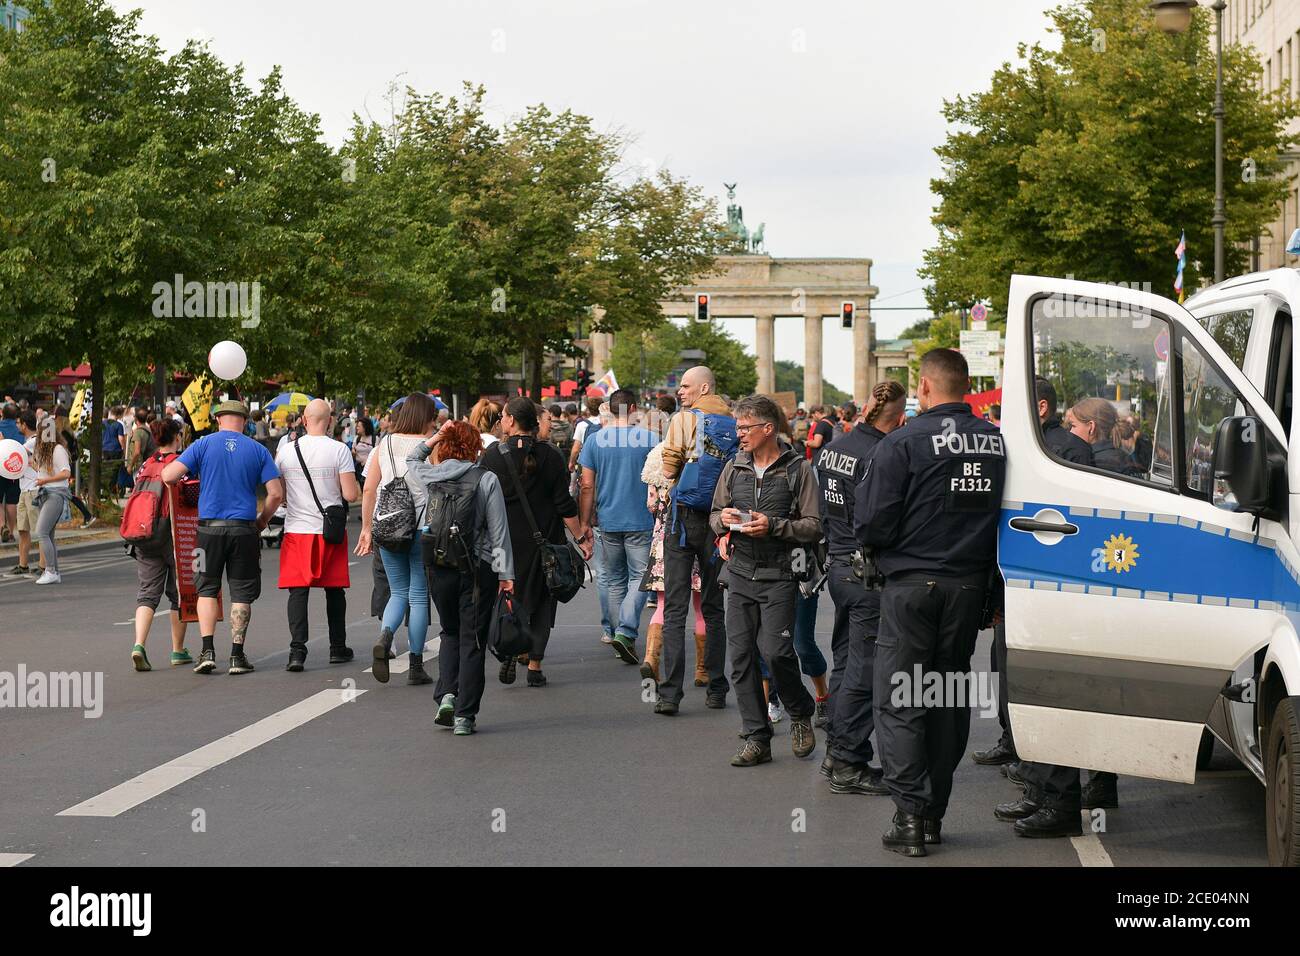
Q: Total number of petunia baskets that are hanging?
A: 0